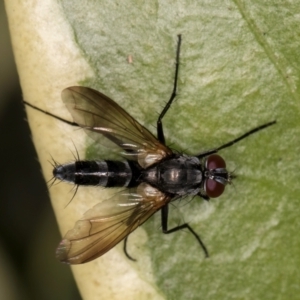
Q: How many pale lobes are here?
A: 2